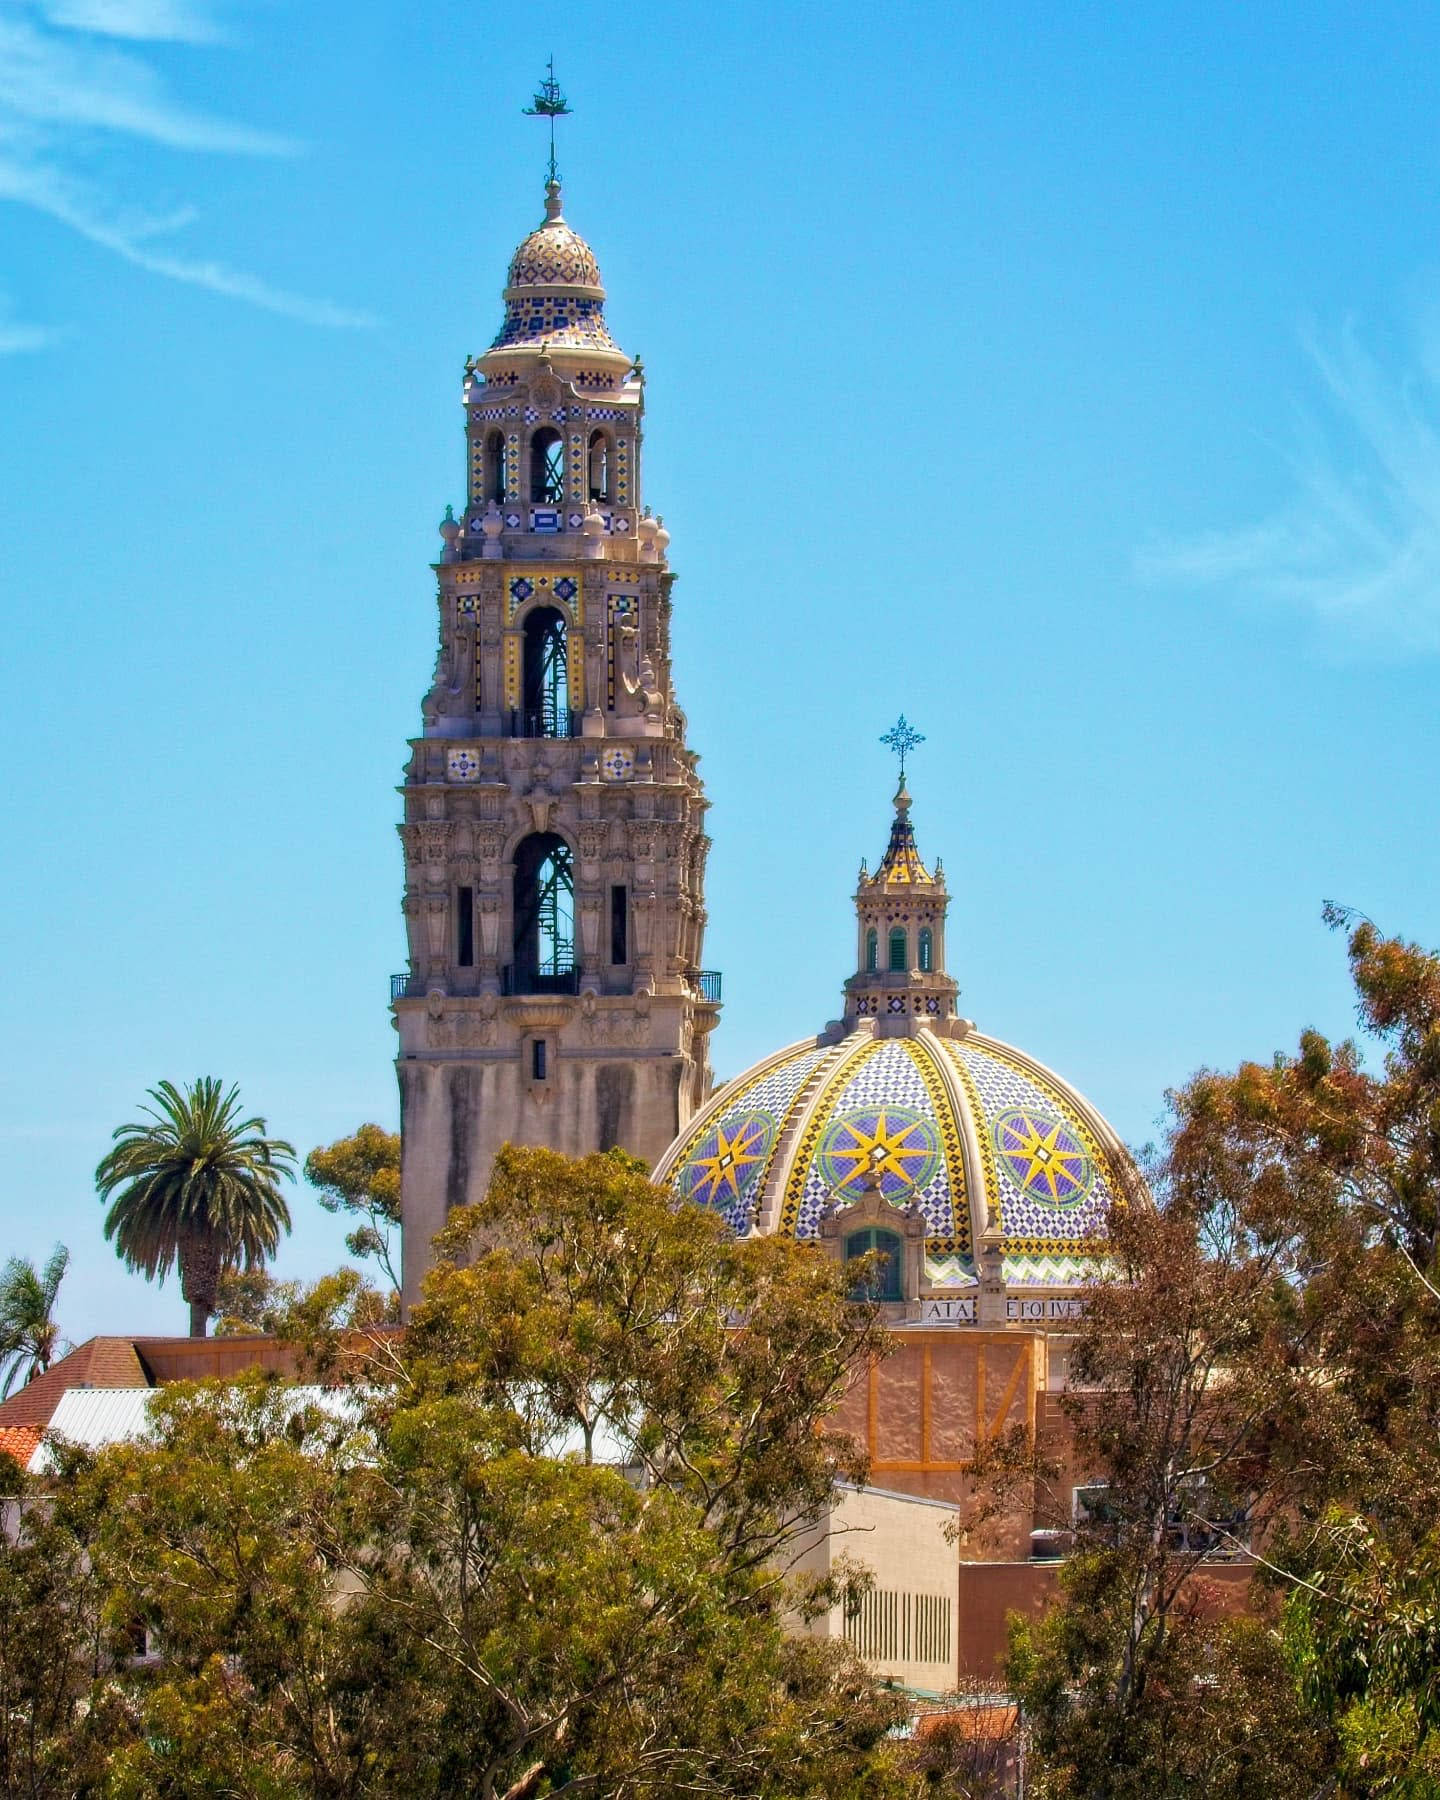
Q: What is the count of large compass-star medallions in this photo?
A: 3